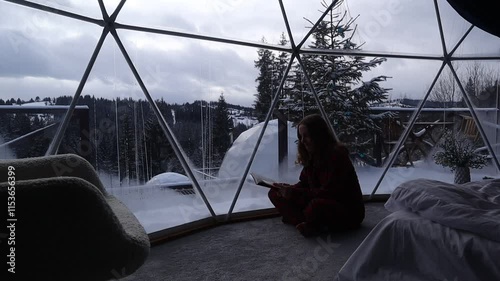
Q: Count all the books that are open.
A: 1